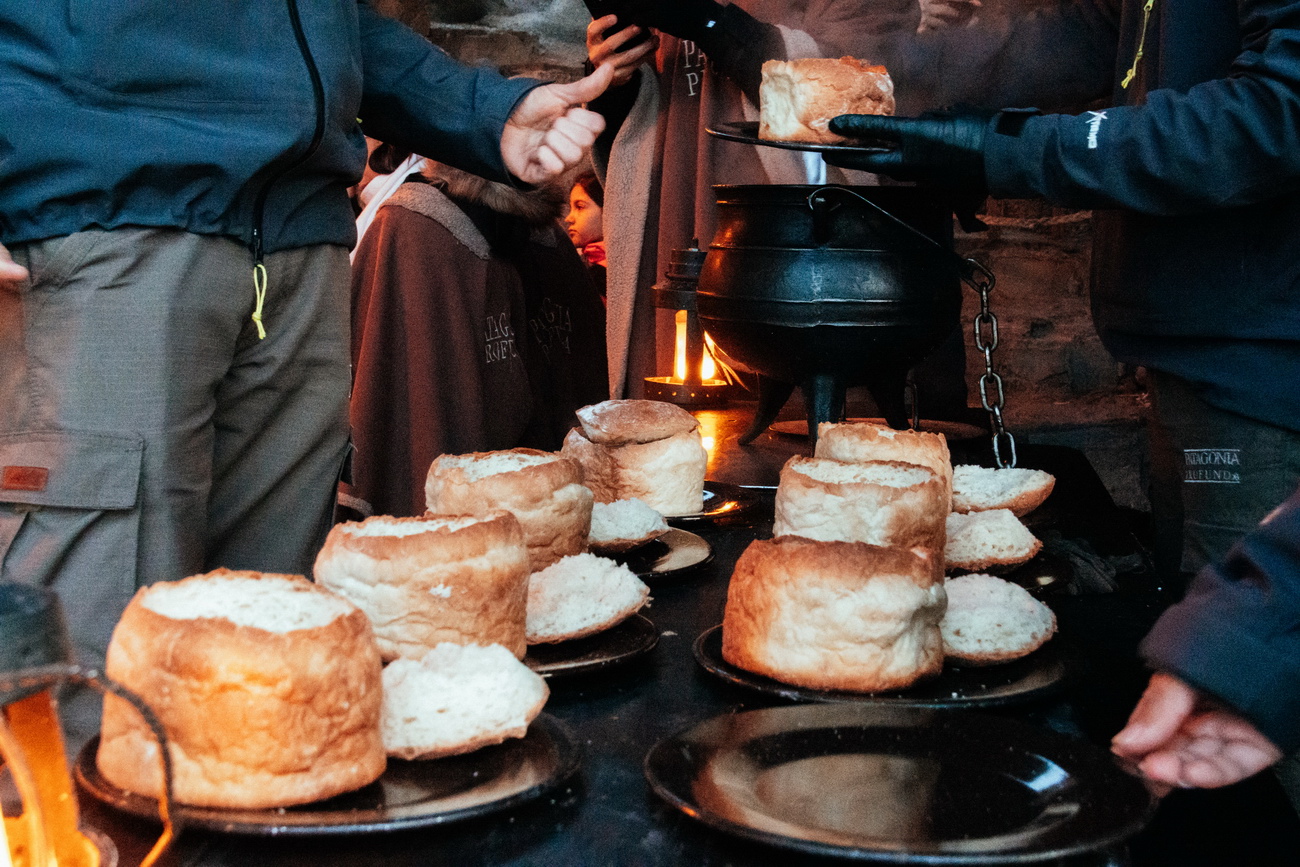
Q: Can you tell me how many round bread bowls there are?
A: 8